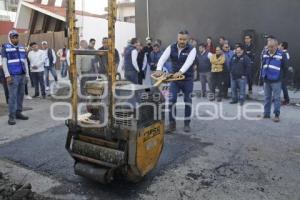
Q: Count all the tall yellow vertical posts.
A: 2